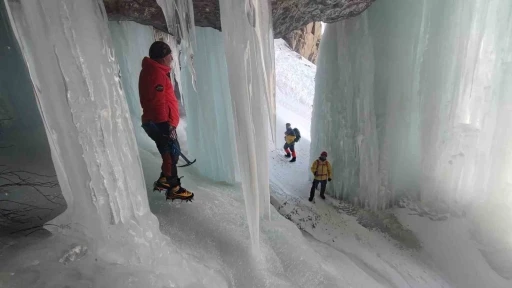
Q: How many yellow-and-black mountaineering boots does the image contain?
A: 2